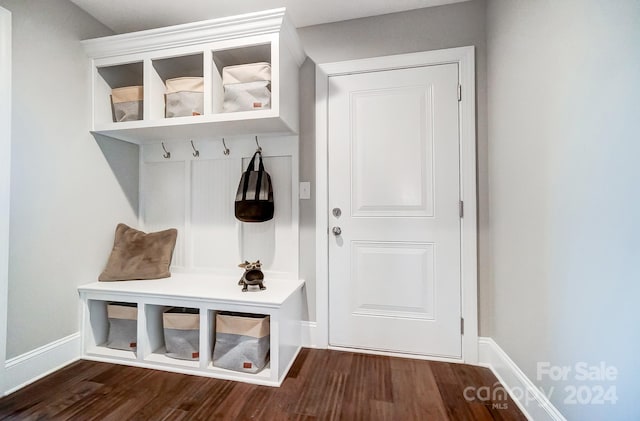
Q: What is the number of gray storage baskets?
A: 6